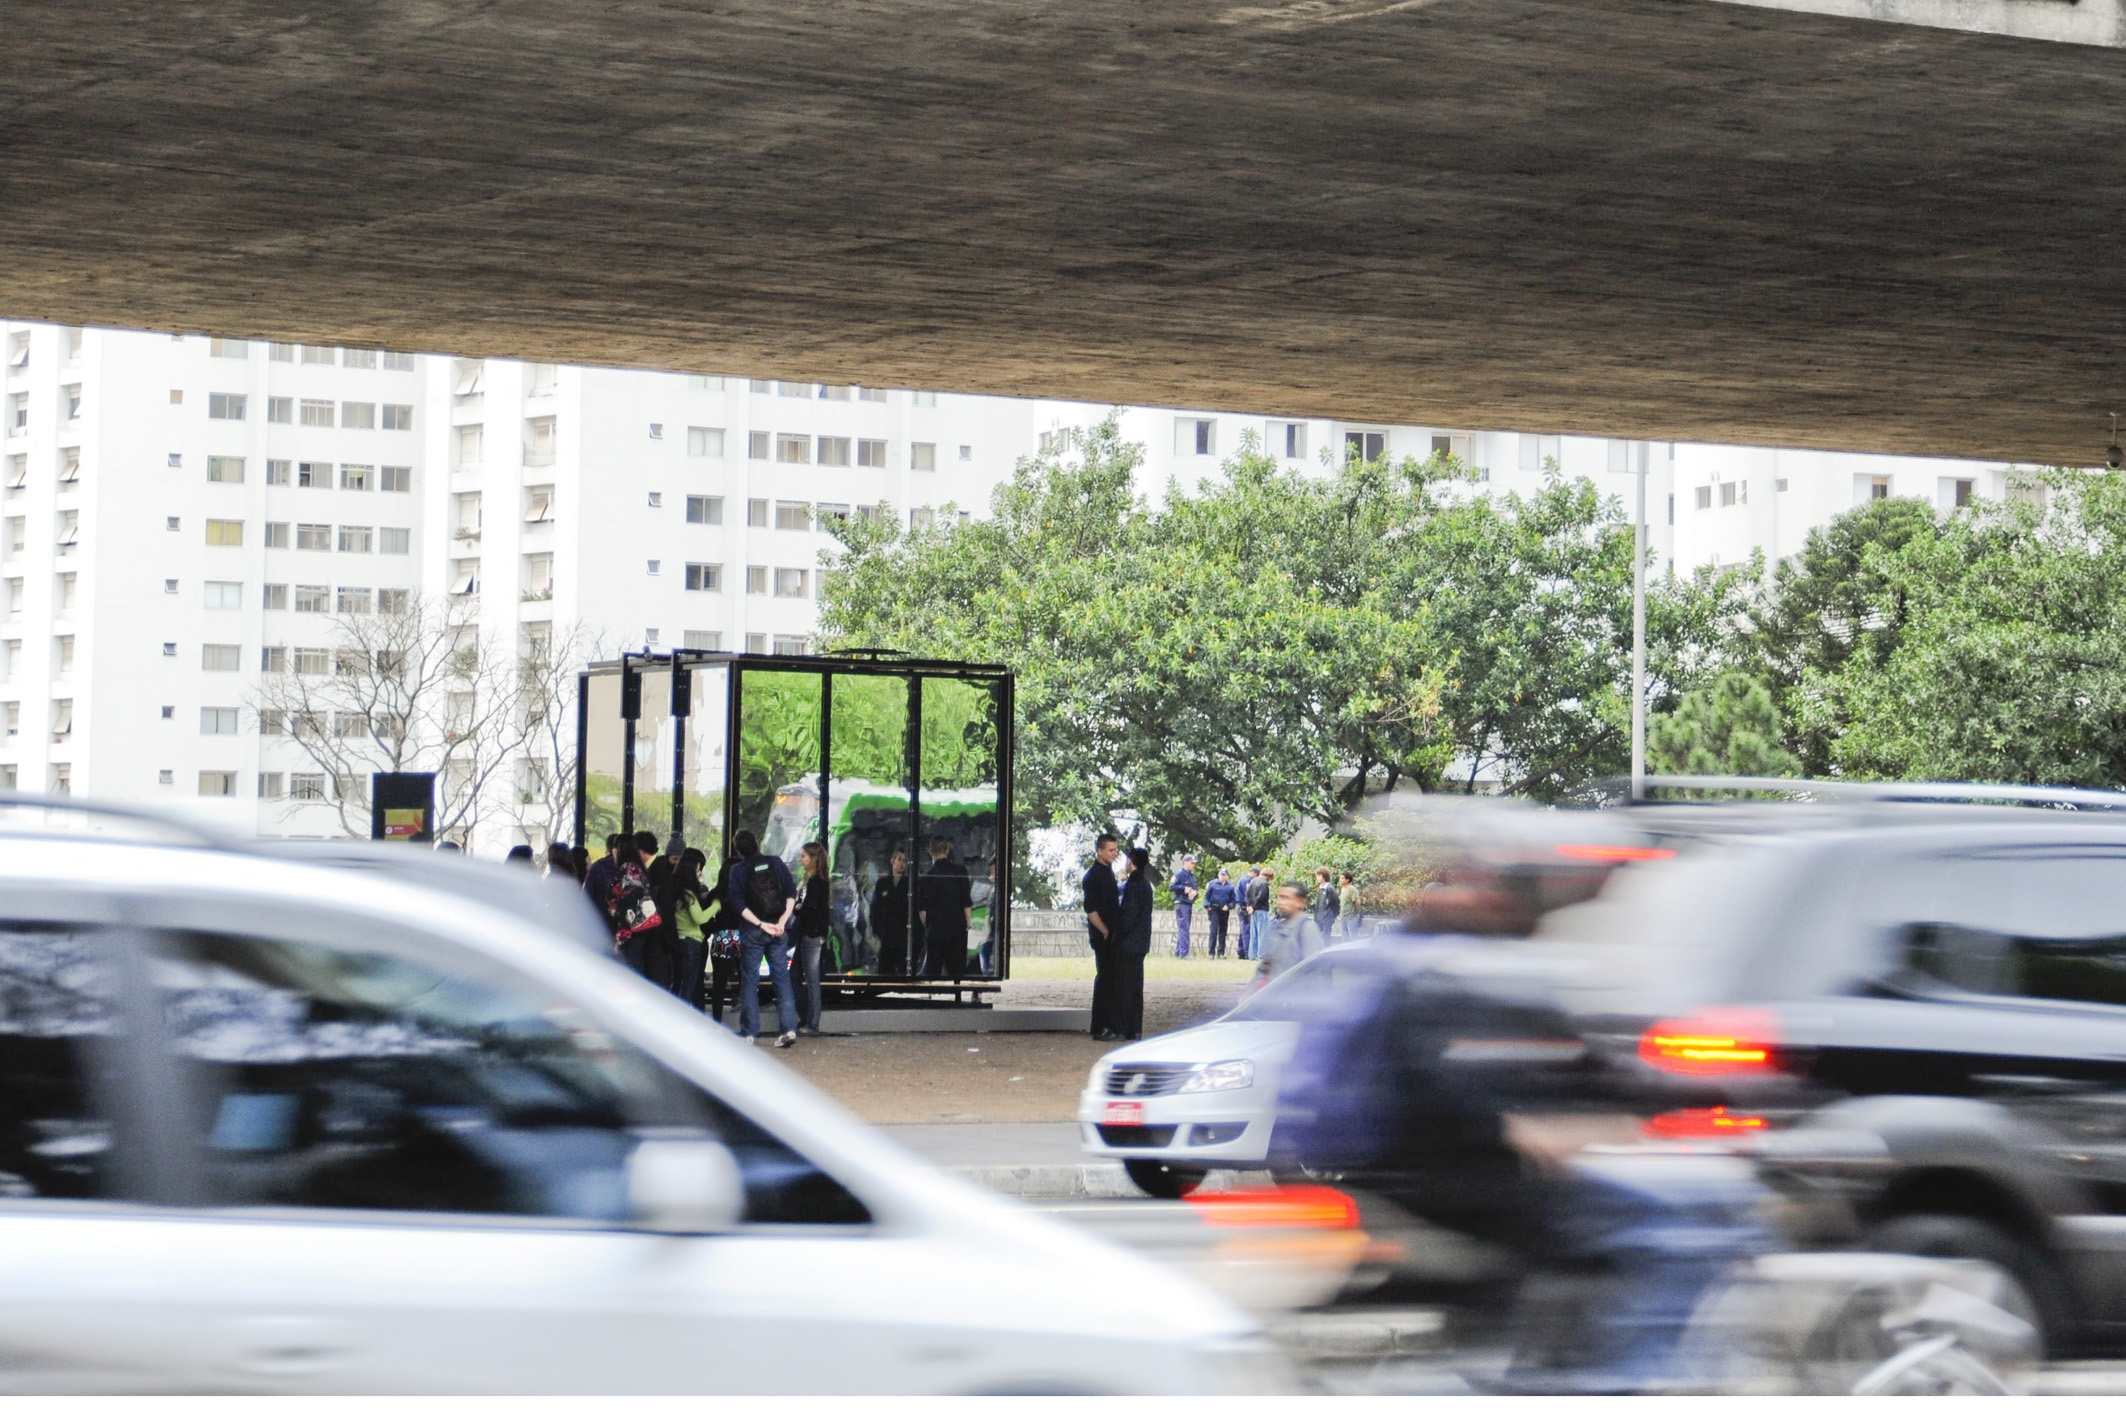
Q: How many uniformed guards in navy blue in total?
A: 3